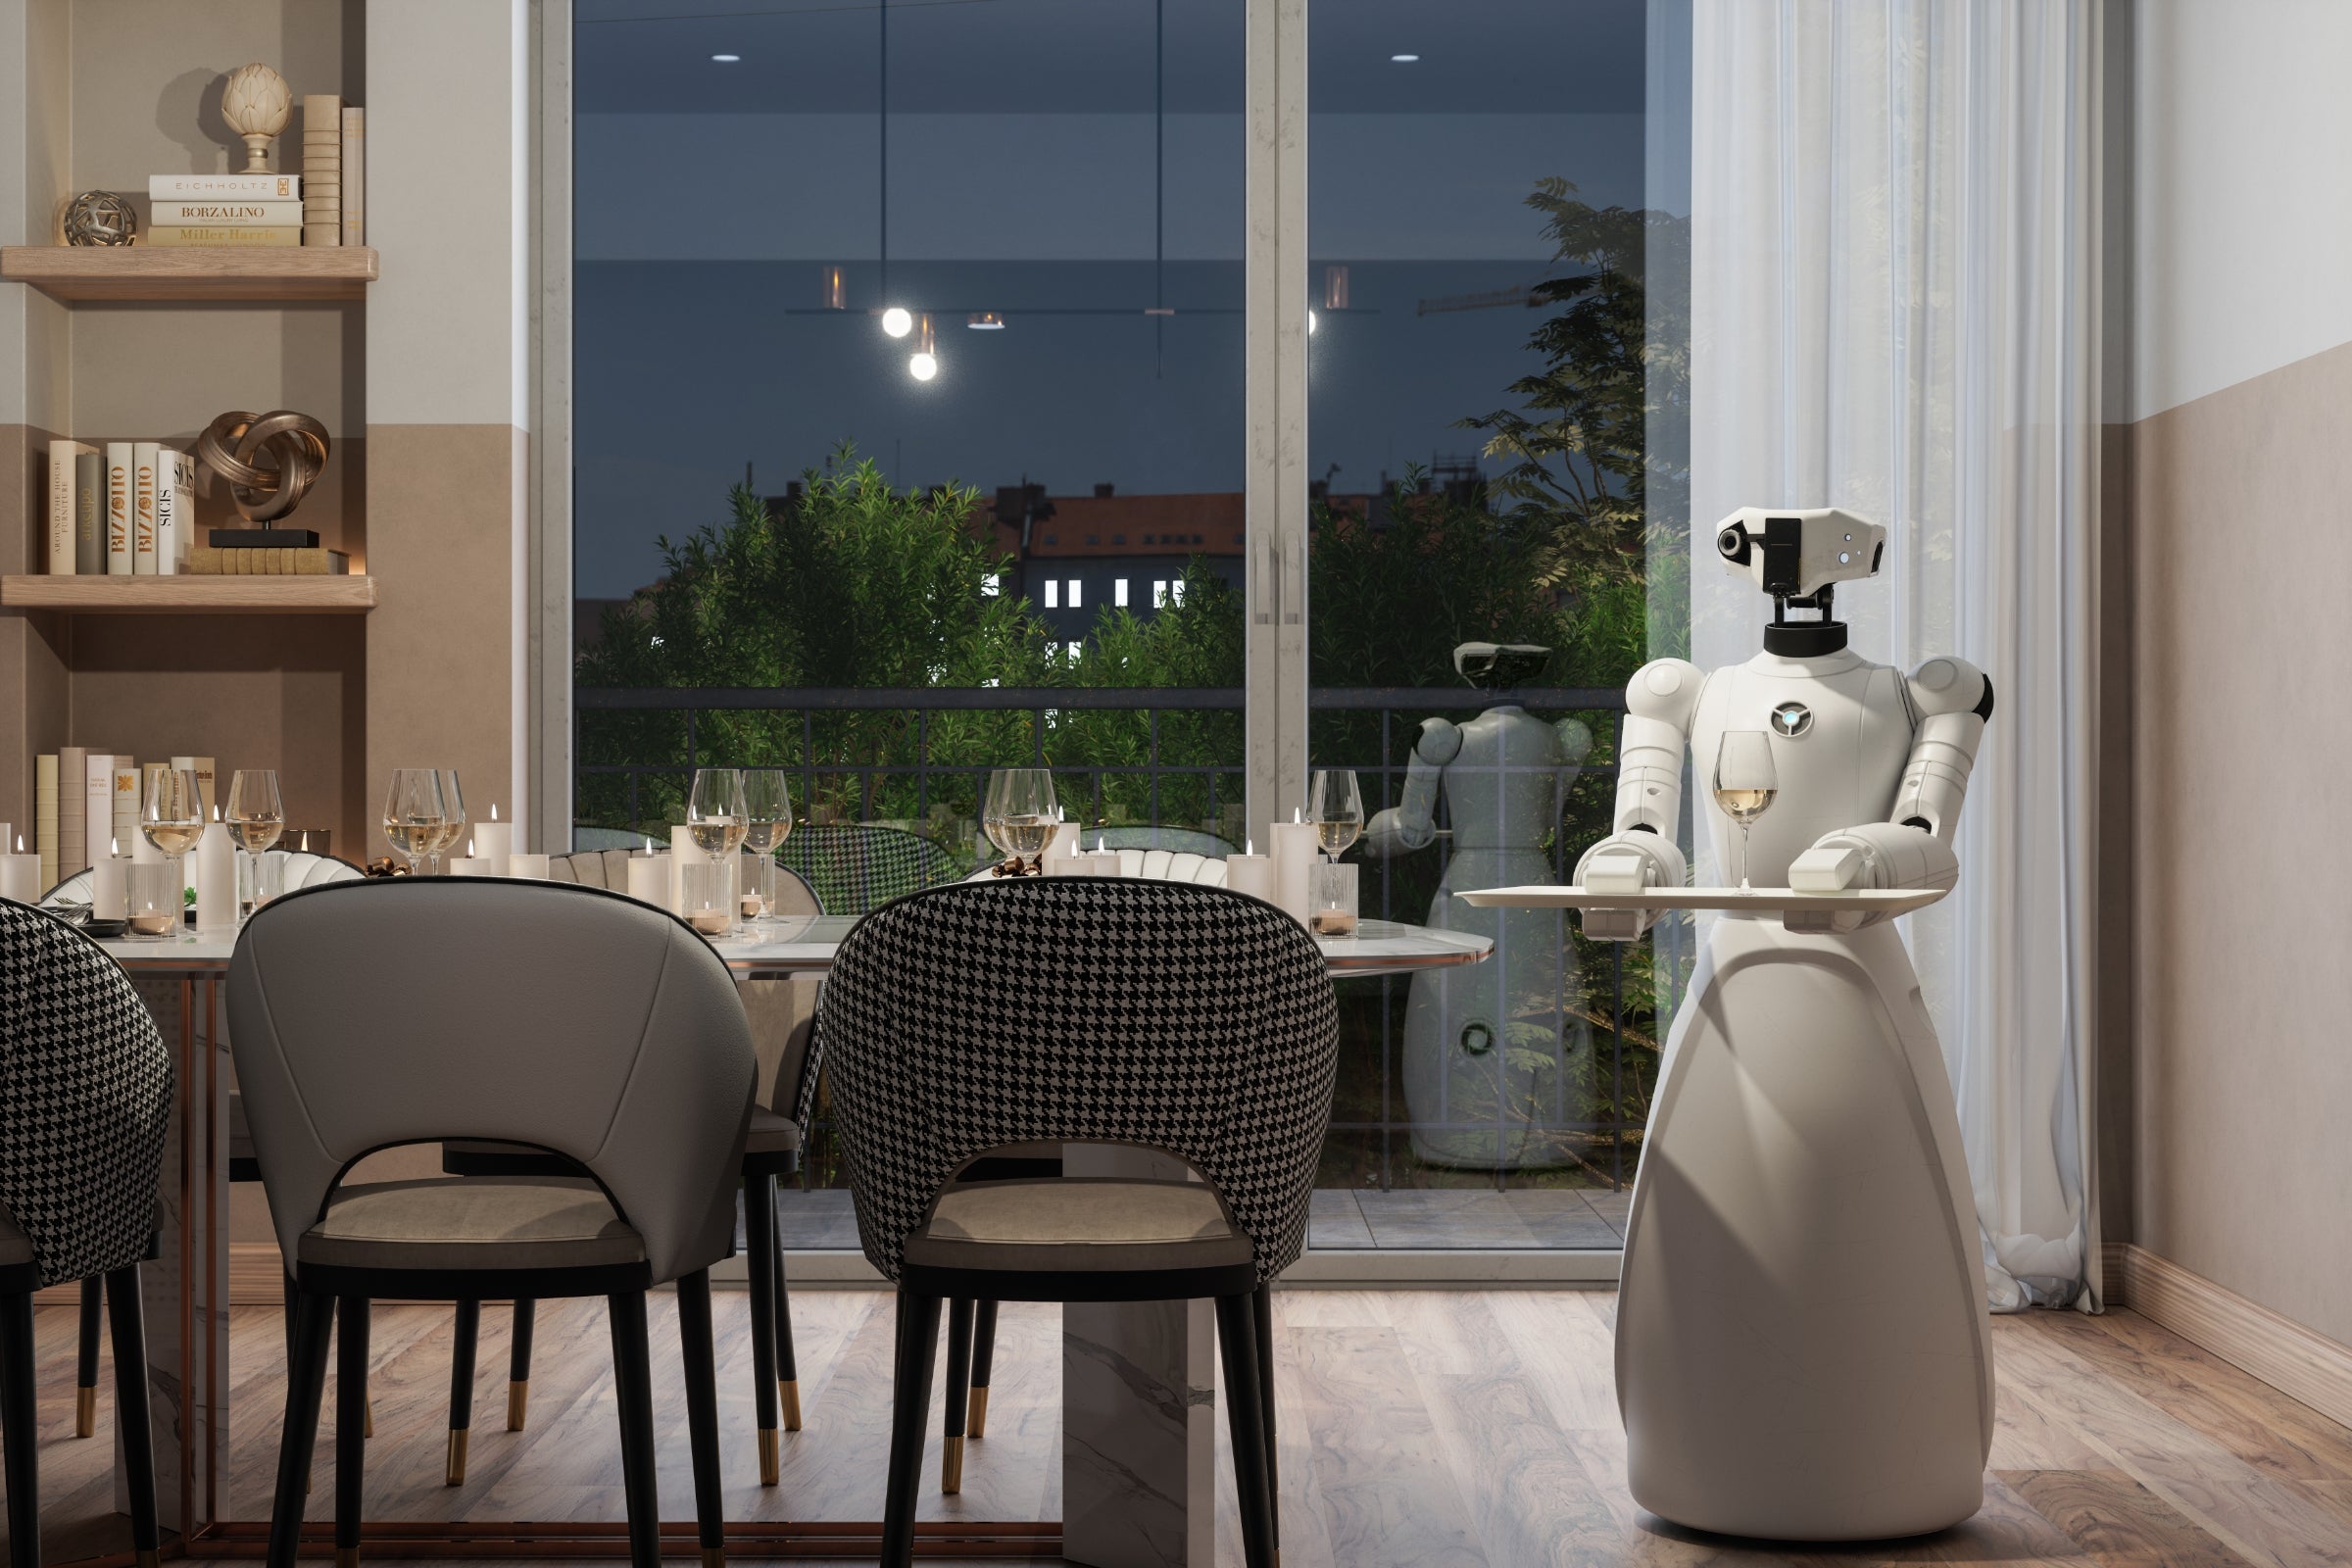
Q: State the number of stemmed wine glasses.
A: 10